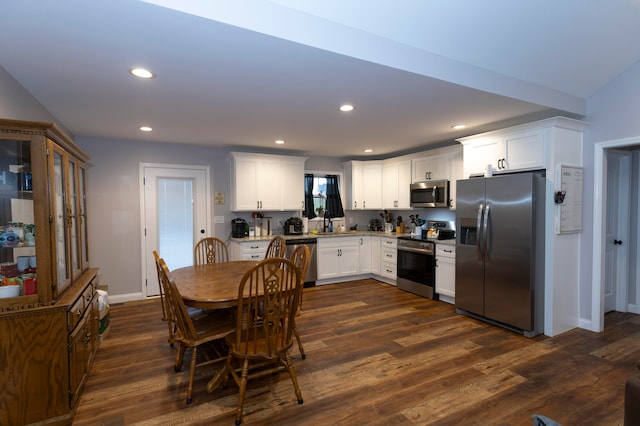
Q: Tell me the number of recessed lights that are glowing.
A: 6